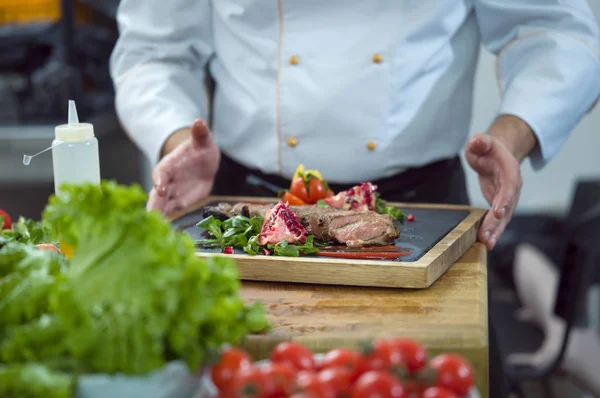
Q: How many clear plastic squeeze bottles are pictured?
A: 1